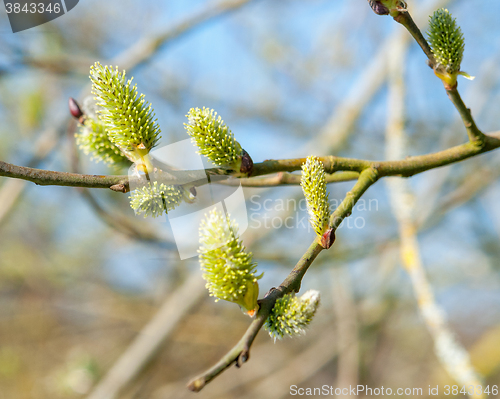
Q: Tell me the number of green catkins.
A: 8